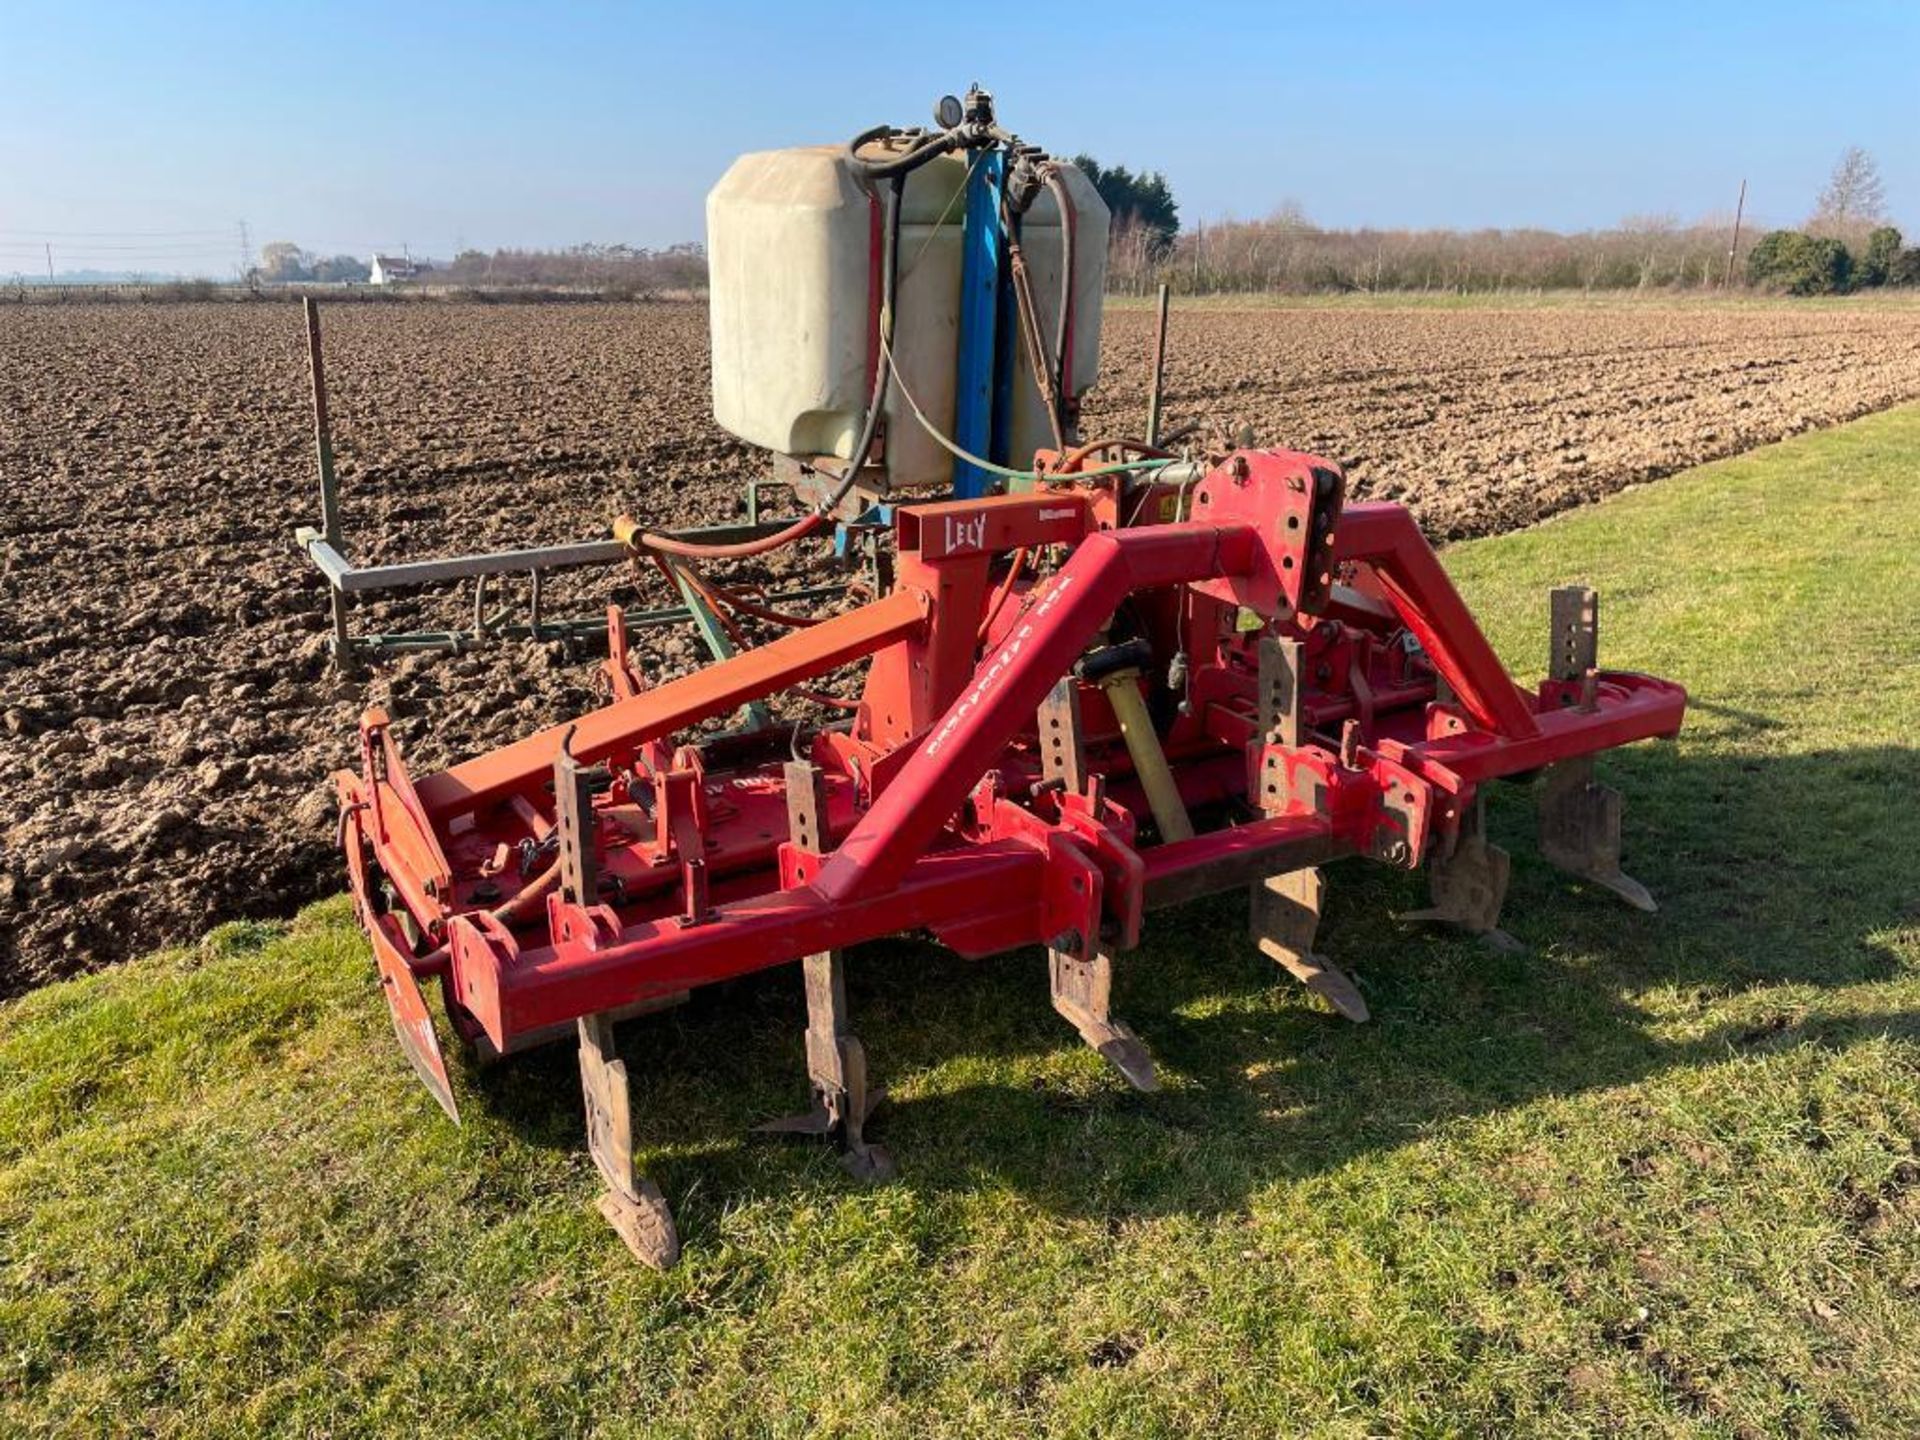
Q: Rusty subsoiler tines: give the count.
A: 6